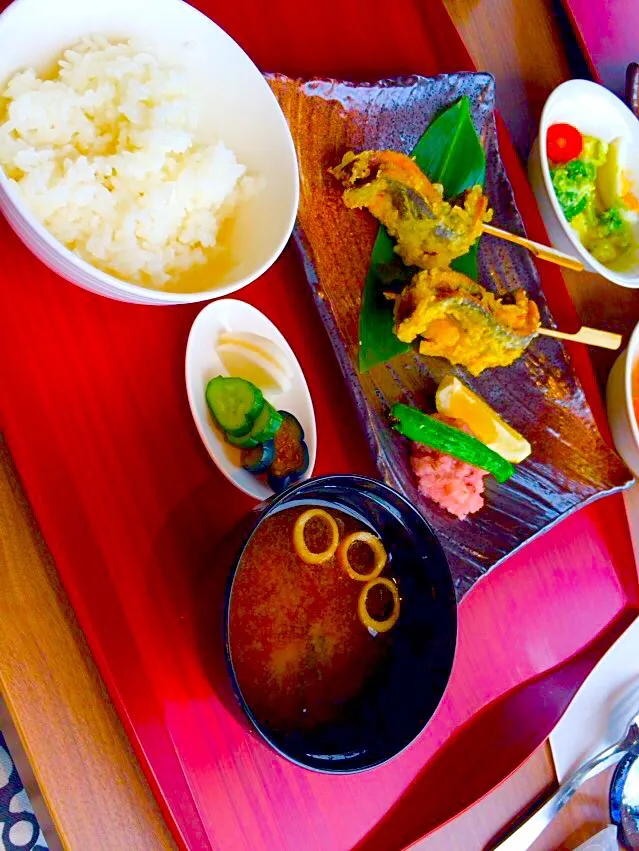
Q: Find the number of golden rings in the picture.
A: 3